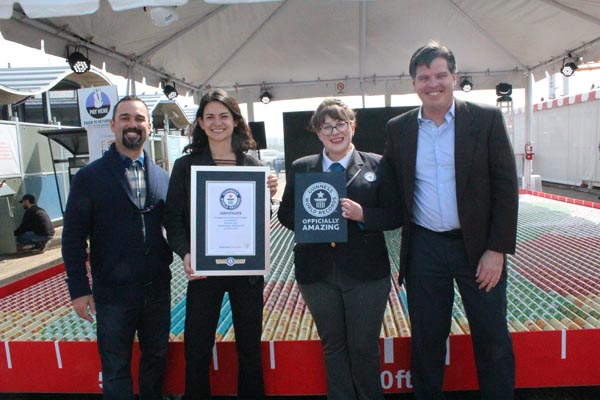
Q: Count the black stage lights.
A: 6